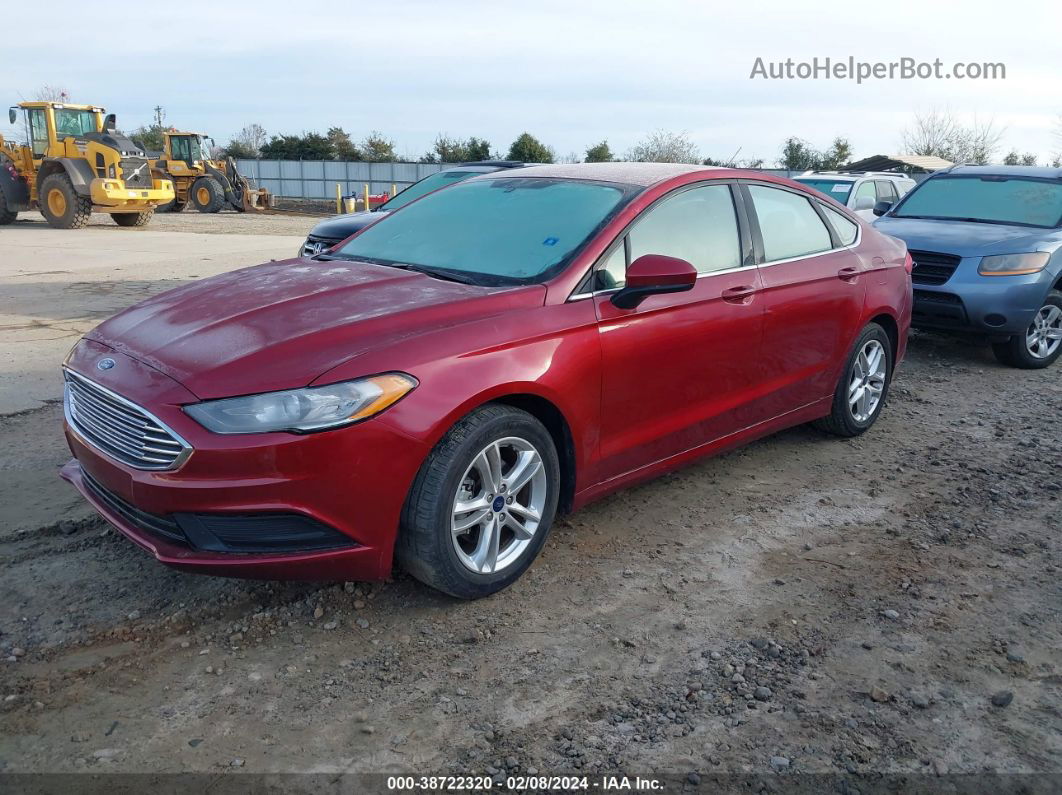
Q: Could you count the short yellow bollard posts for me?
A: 3